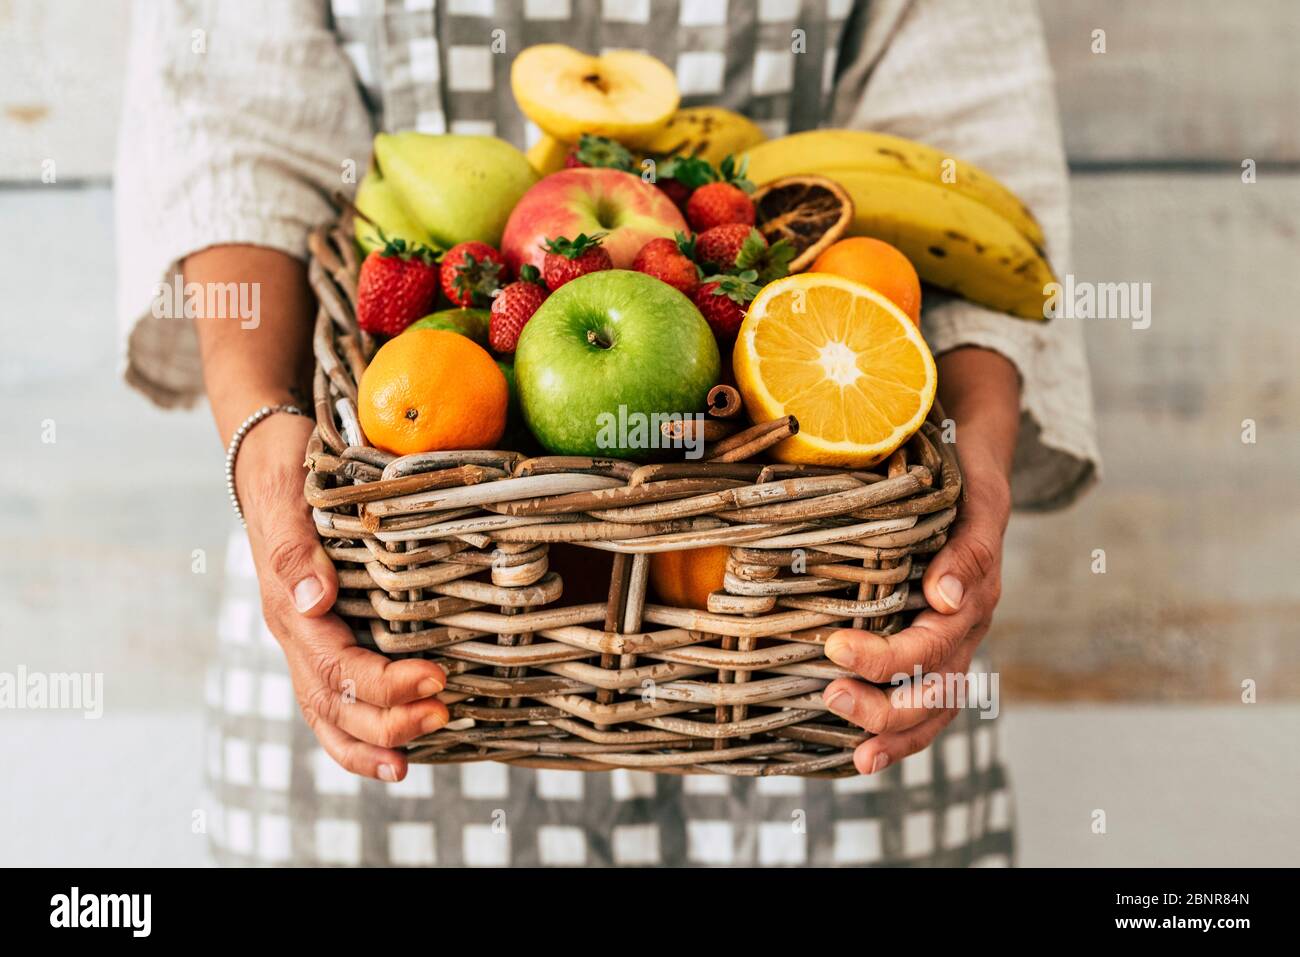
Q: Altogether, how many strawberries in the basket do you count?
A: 10